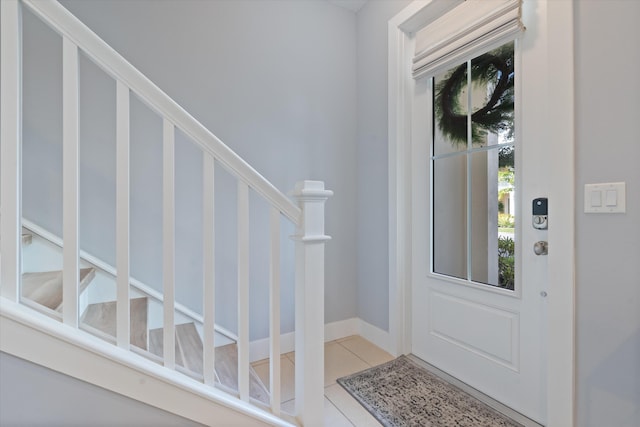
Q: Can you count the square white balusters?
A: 7